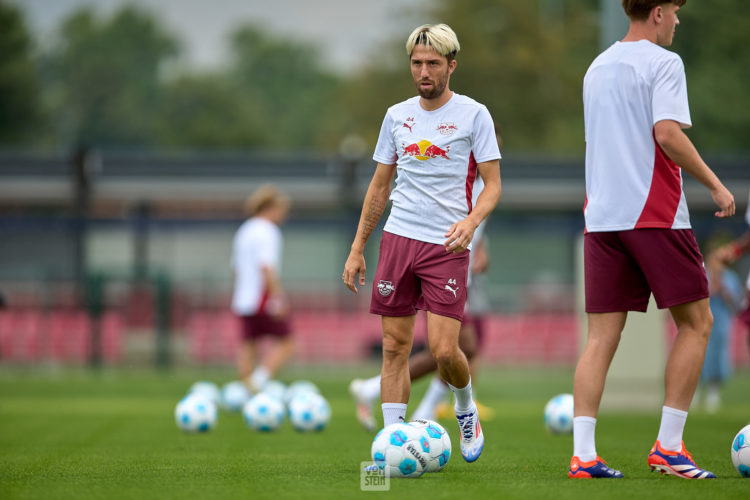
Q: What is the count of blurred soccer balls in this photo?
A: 8